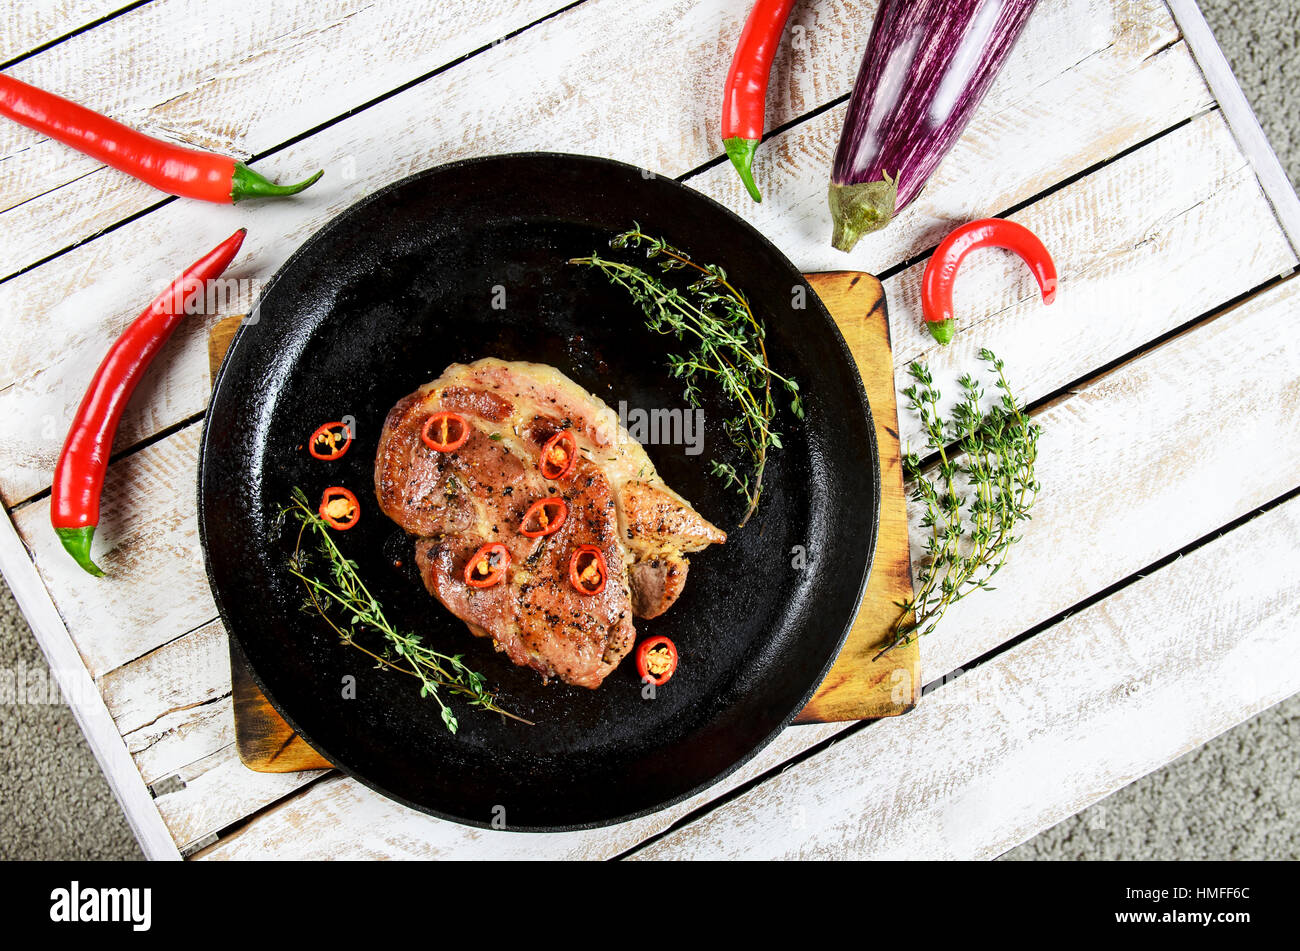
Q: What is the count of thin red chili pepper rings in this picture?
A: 8